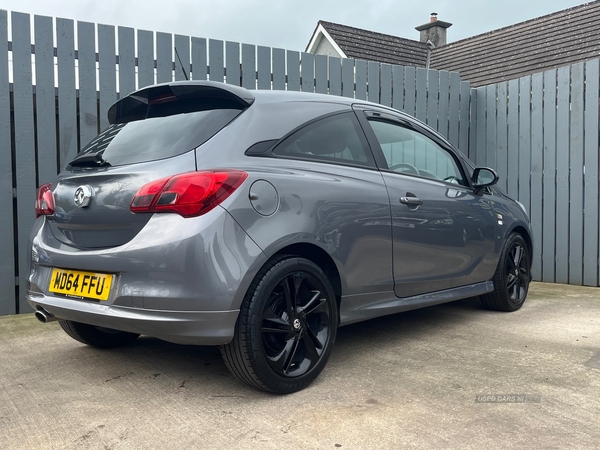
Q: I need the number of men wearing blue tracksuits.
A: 0